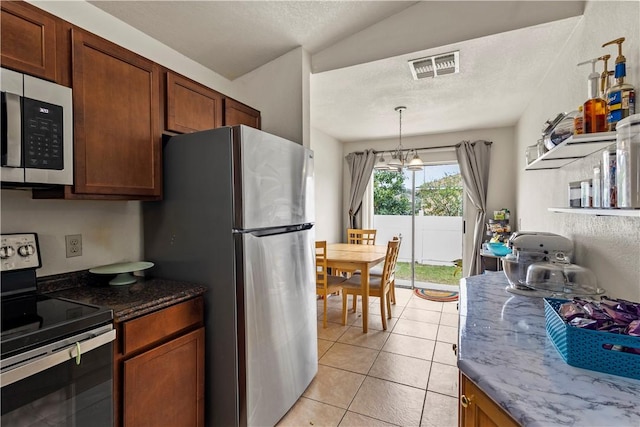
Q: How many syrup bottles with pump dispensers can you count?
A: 3